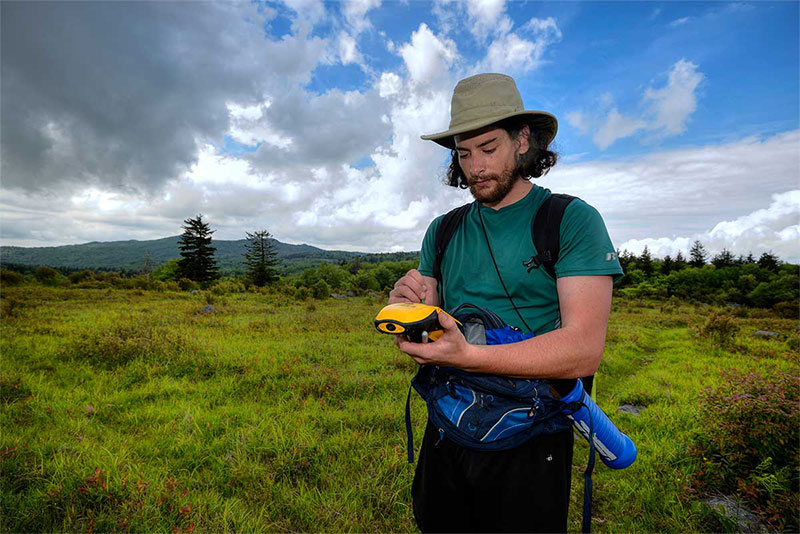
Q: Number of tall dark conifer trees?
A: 2